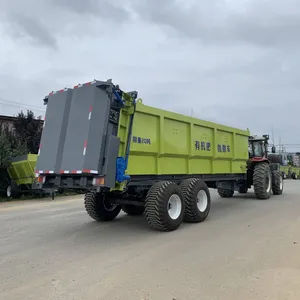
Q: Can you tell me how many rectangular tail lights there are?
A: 2